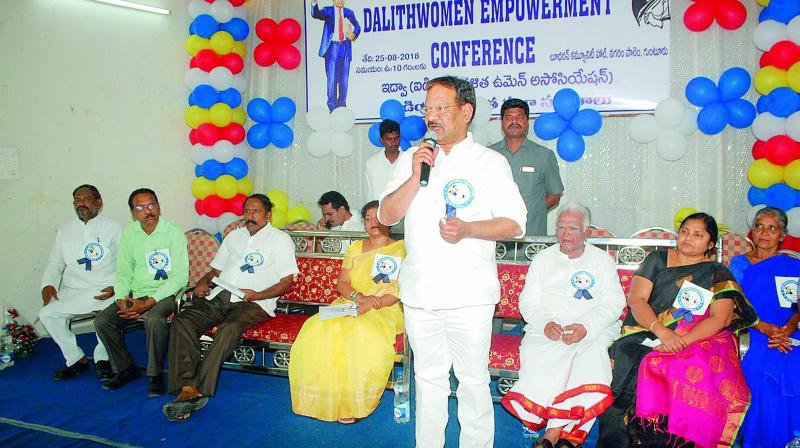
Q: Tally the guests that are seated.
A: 7